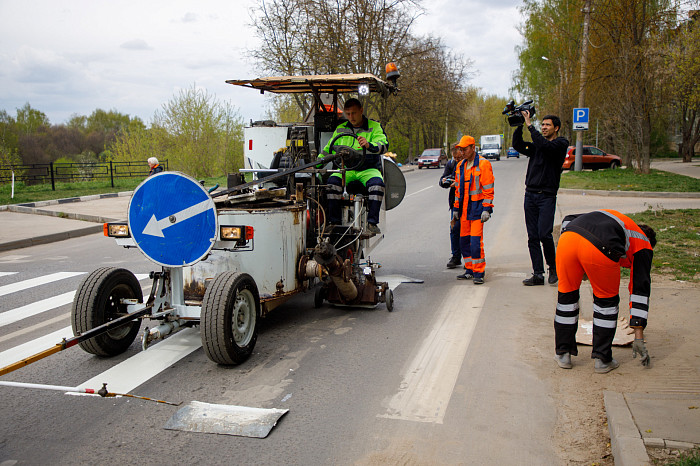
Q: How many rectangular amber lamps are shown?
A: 2